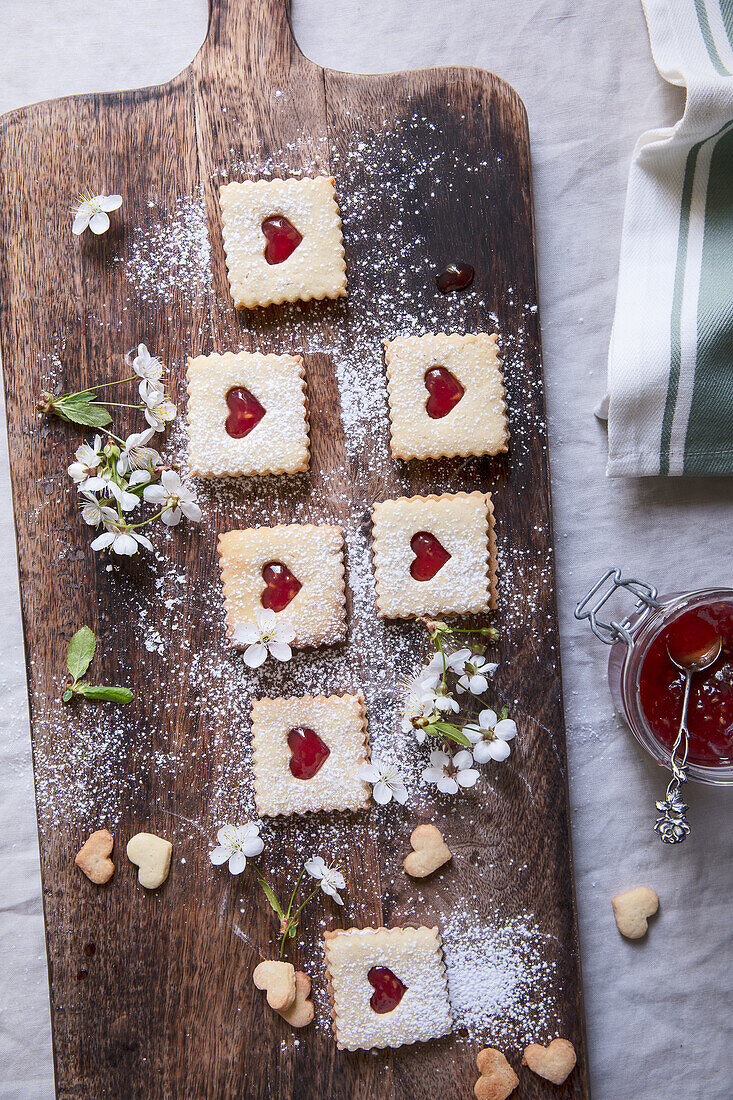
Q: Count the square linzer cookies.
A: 7